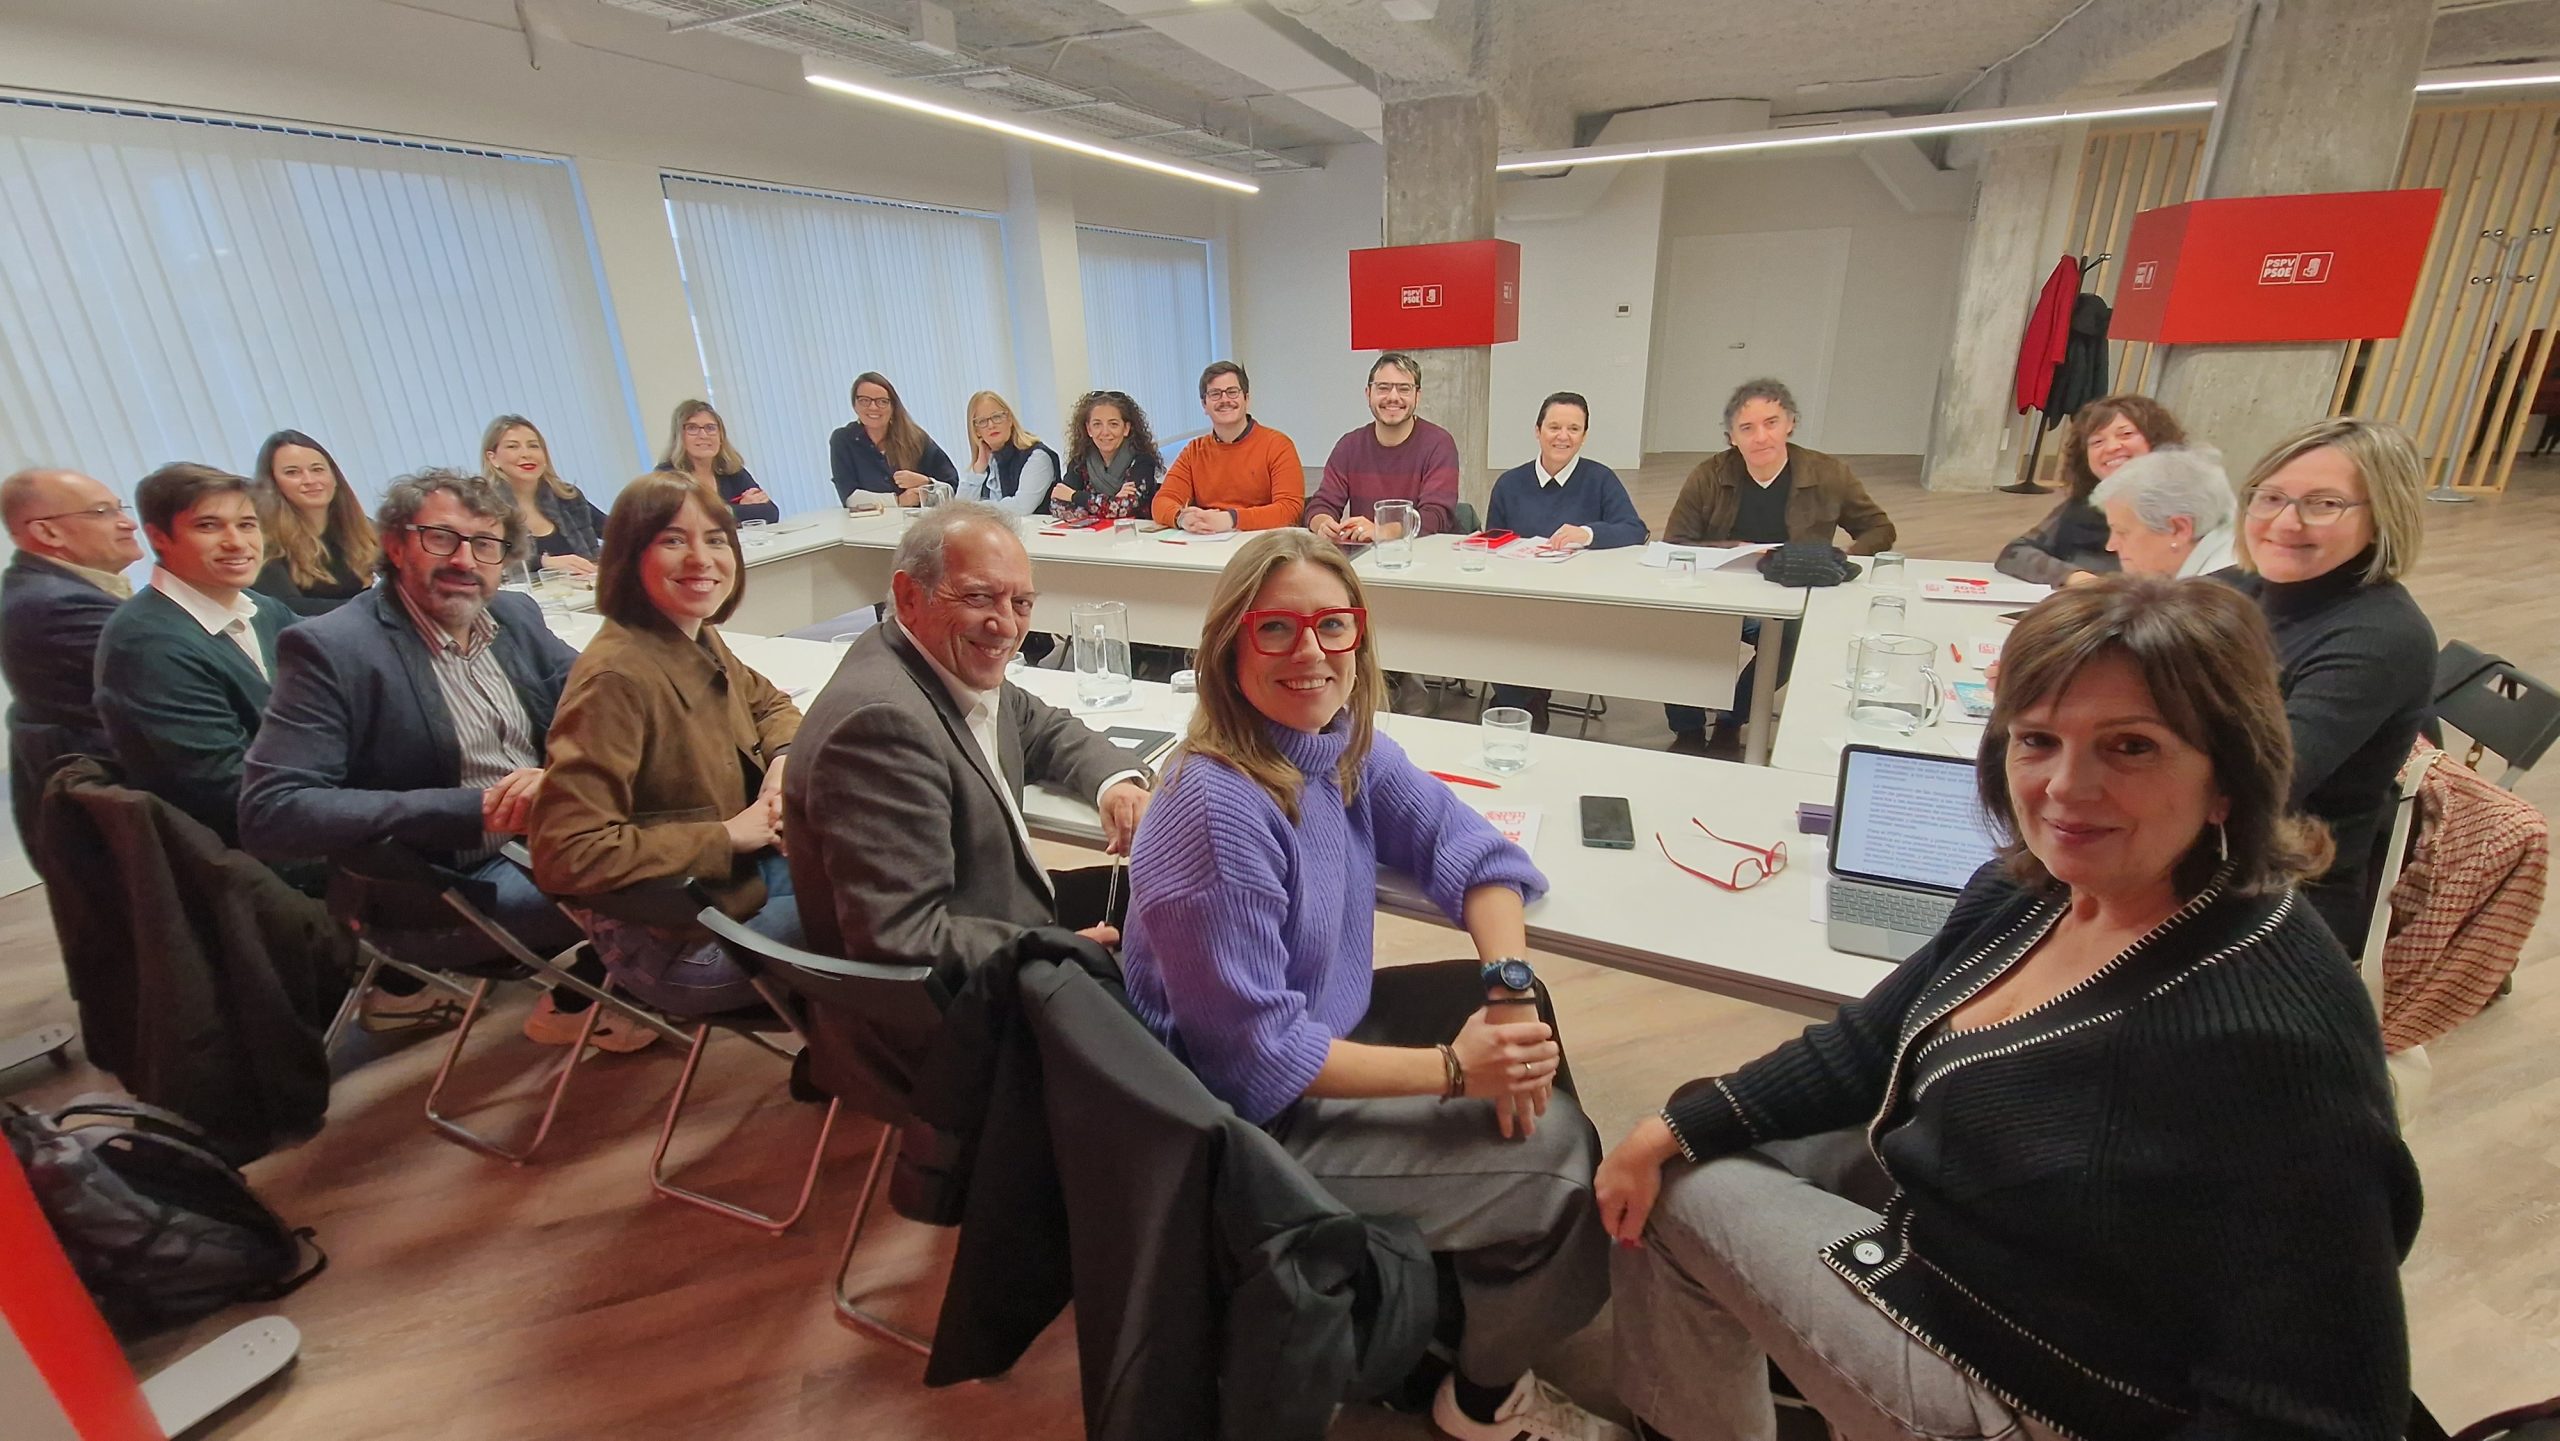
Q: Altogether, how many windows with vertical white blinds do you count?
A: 3